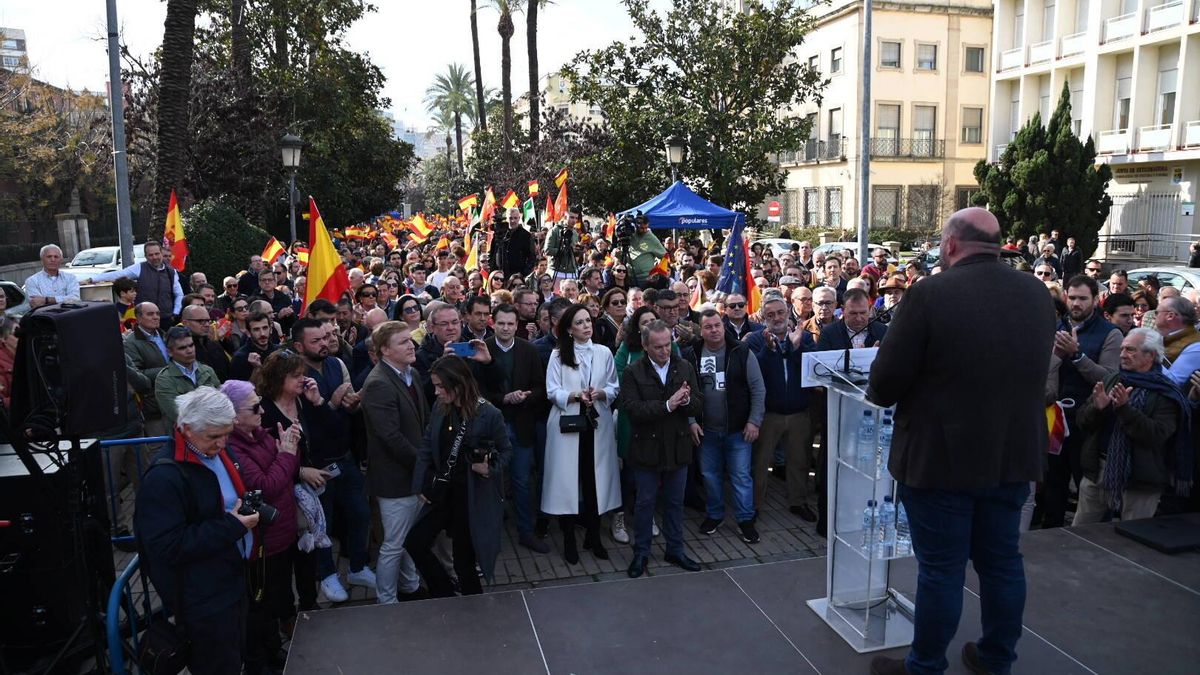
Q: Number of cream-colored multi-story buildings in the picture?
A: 2